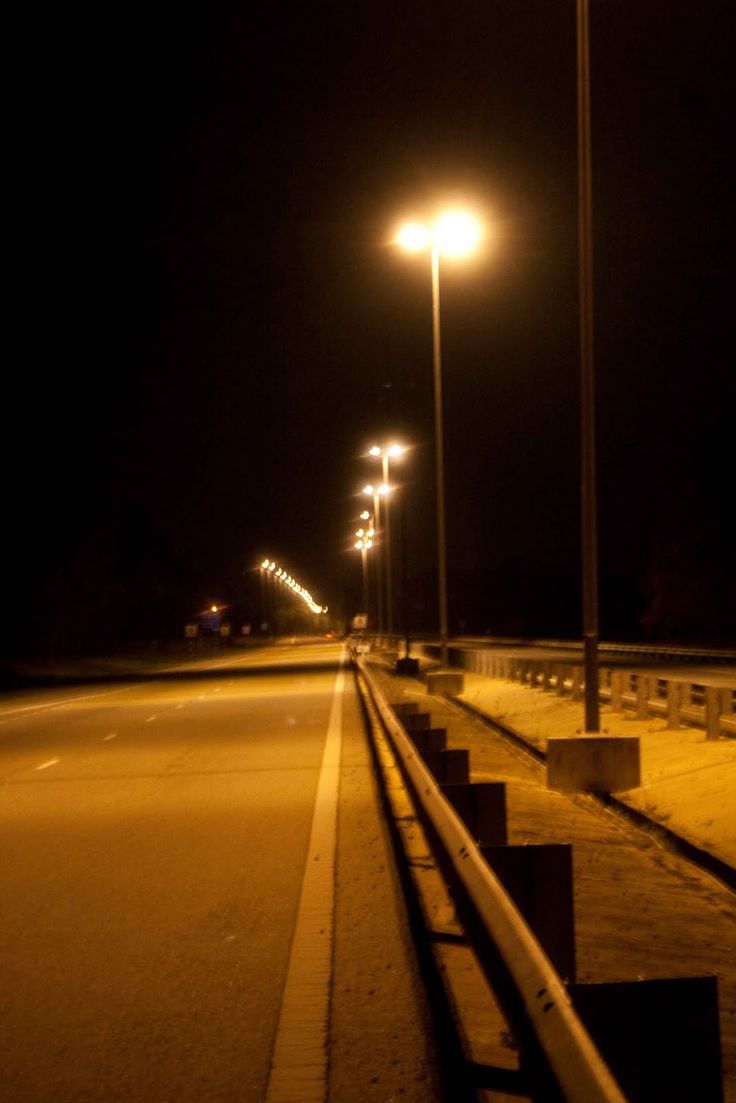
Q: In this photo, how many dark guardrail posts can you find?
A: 7